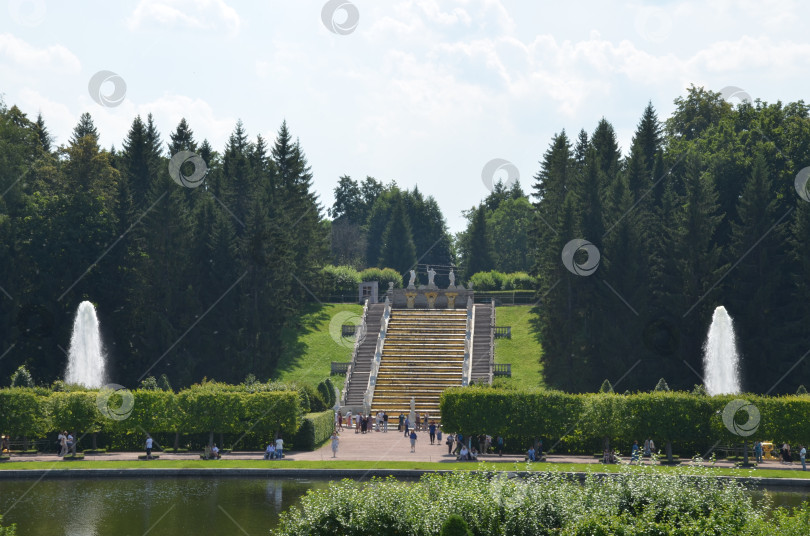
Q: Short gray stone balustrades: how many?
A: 4